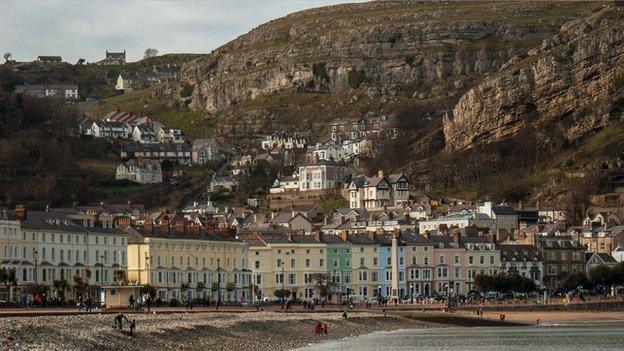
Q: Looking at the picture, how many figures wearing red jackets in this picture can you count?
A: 2